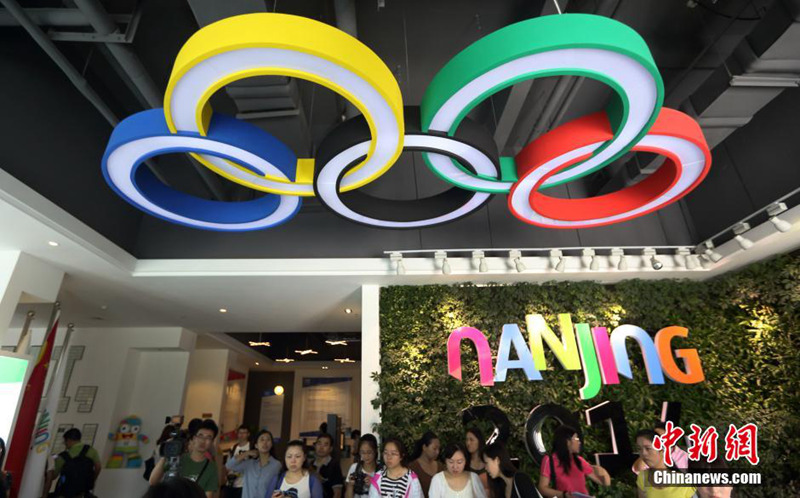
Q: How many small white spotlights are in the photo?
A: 12